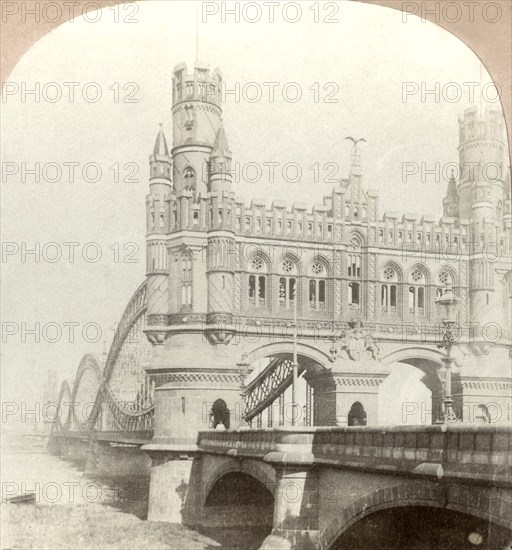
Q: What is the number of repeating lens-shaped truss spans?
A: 3